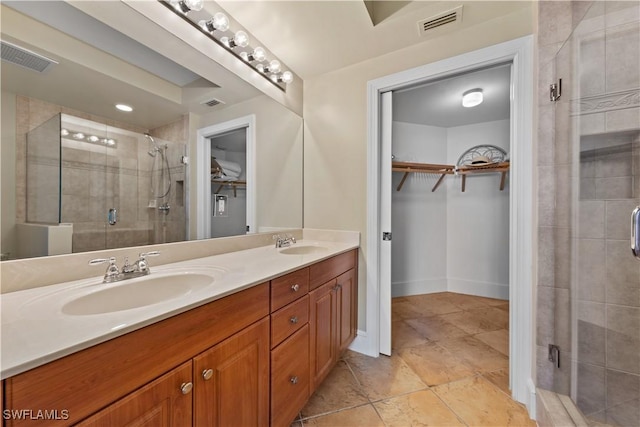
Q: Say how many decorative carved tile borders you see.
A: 1